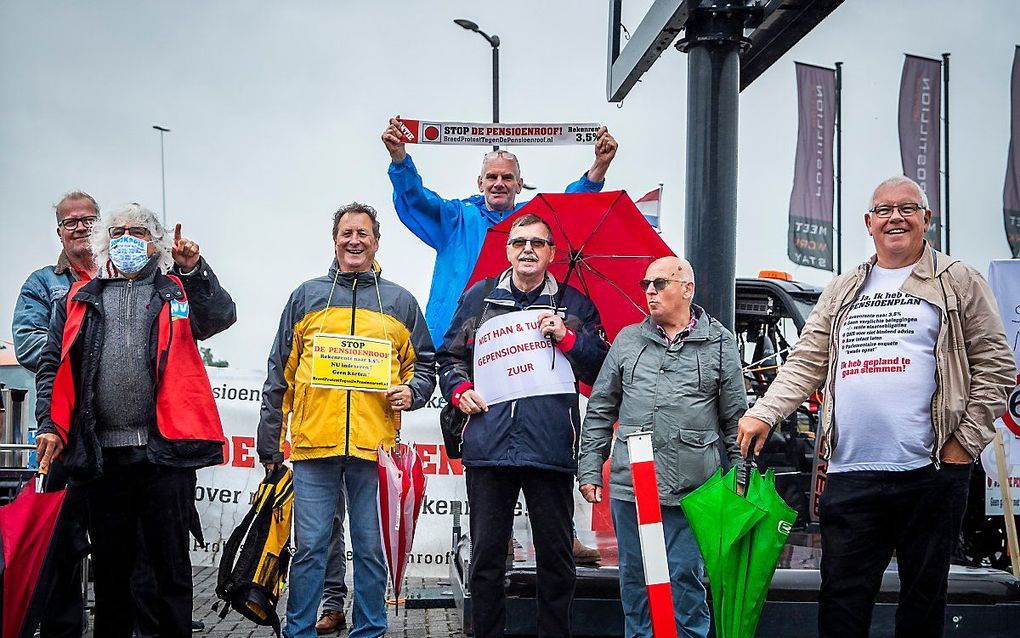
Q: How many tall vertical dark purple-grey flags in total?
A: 3